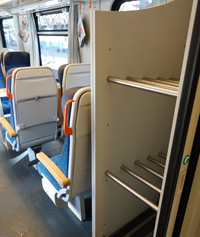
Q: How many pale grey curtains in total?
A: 3